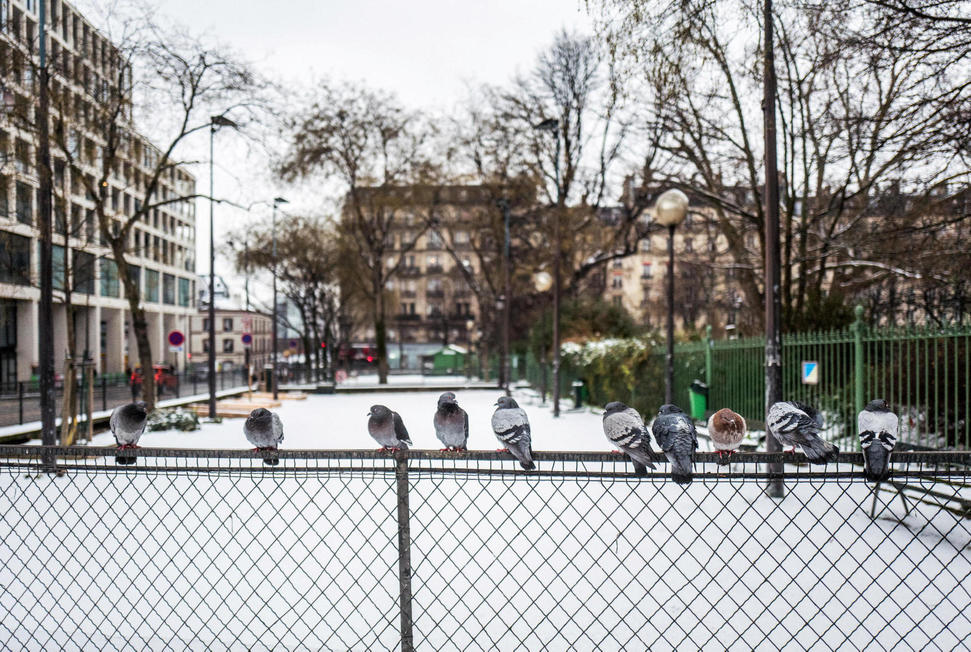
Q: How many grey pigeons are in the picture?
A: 9